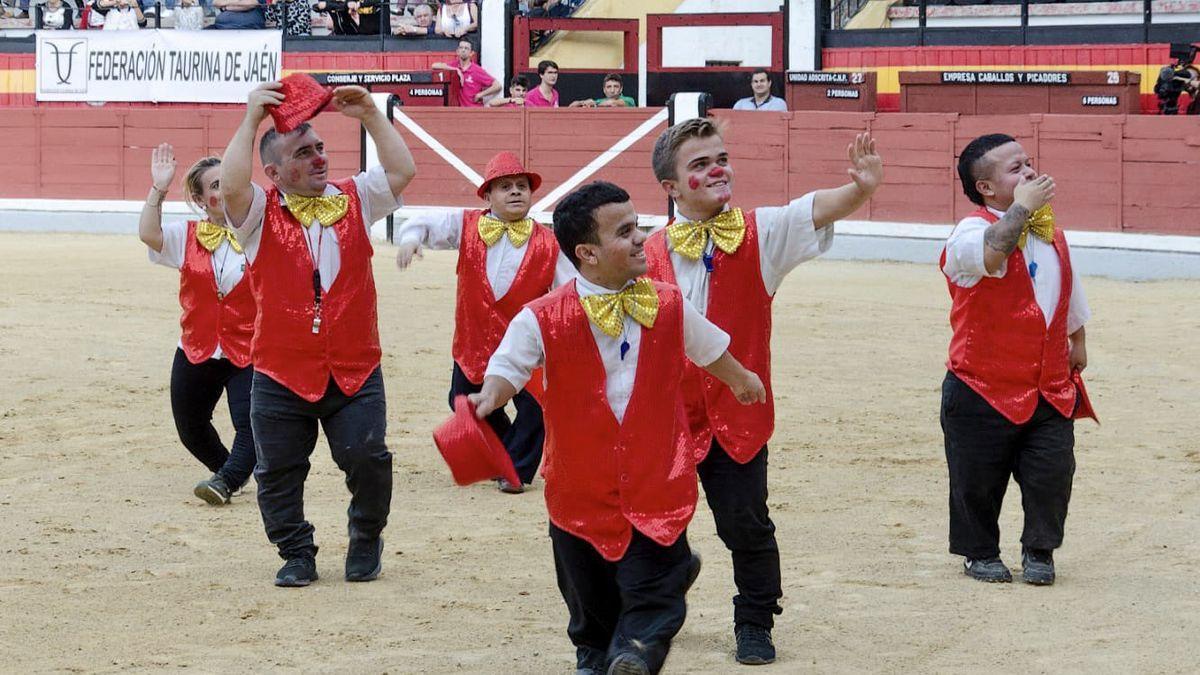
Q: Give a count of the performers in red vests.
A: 6